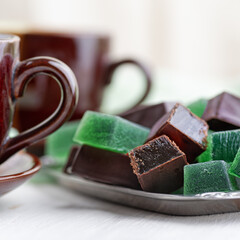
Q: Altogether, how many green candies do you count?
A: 6